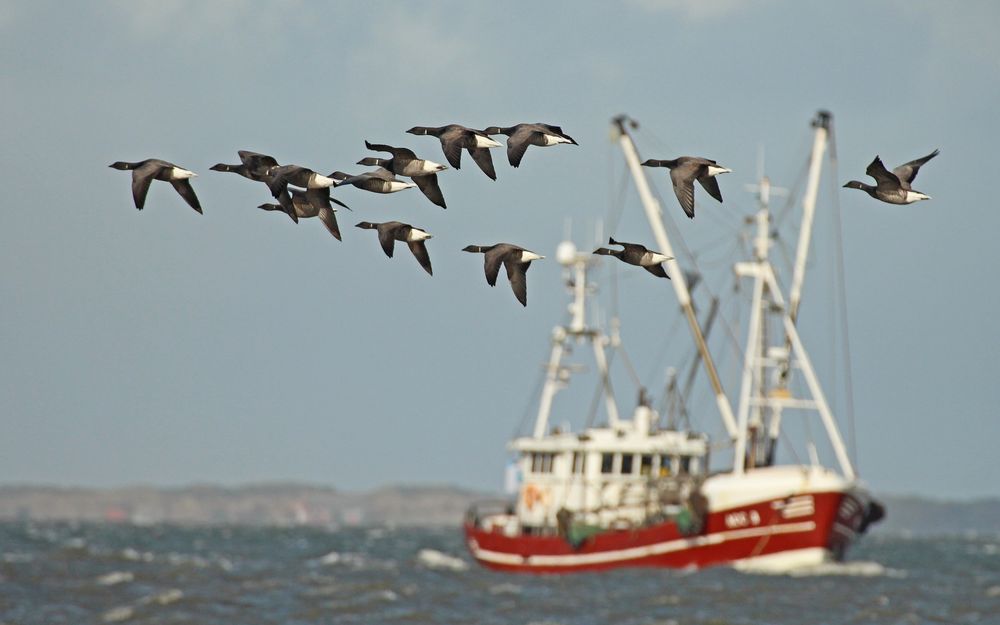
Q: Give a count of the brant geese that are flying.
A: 13